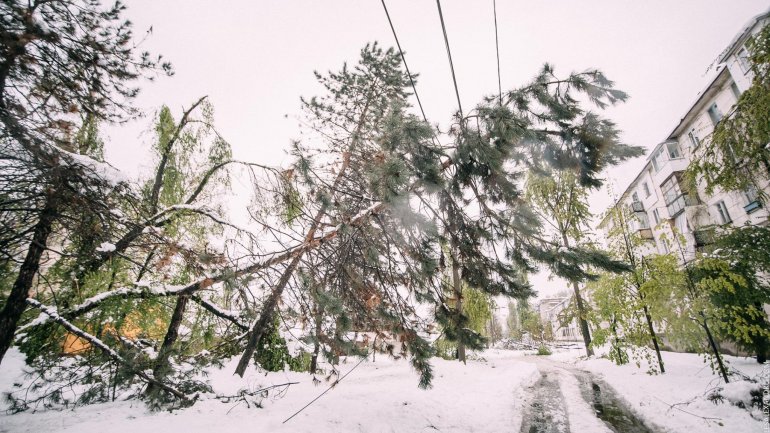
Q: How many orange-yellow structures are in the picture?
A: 1